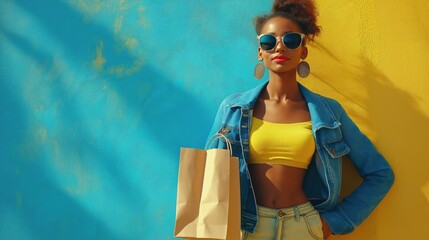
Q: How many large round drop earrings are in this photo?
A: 2